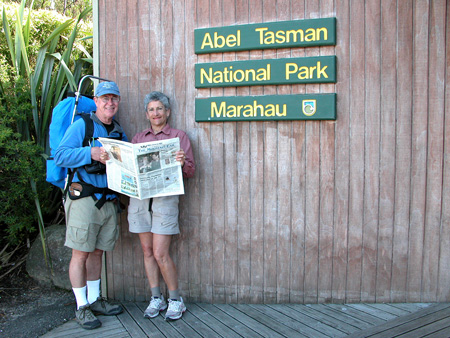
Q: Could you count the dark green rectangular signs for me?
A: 3